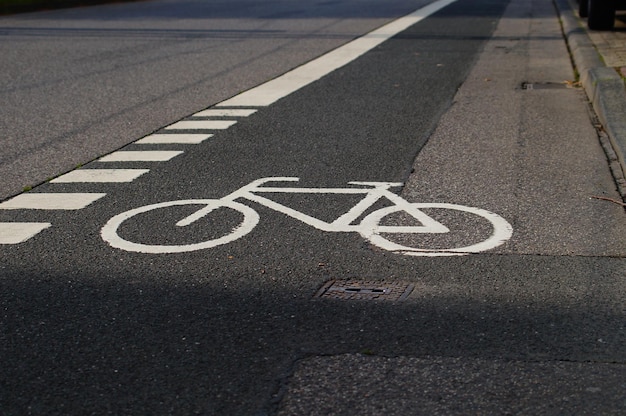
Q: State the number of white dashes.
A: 7